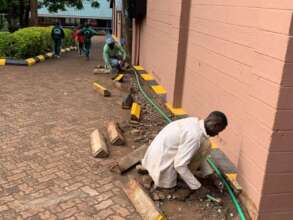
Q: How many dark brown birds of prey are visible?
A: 0